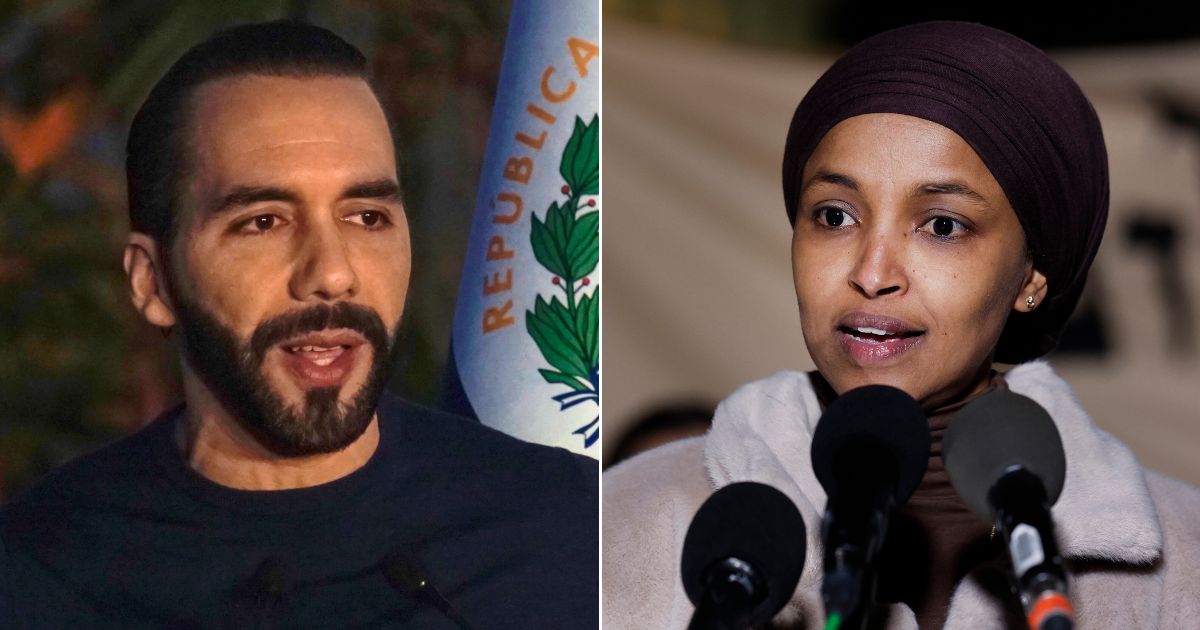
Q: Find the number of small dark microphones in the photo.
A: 2